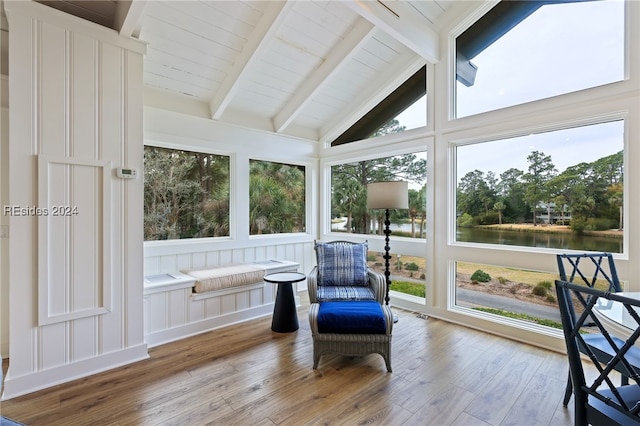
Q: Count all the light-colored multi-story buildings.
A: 1